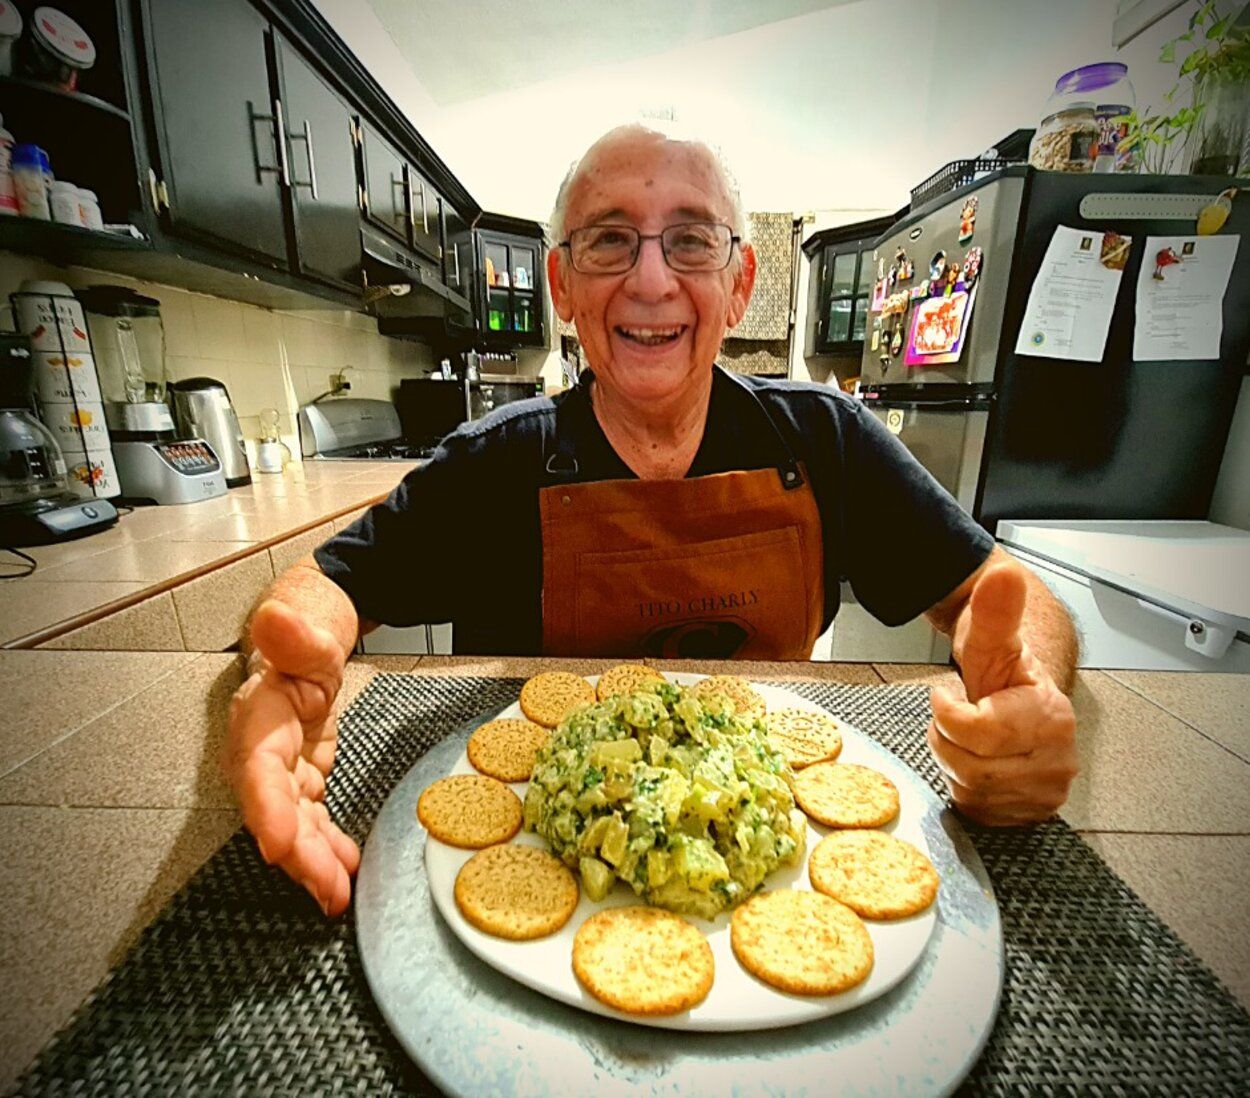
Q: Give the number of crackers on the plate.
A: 11